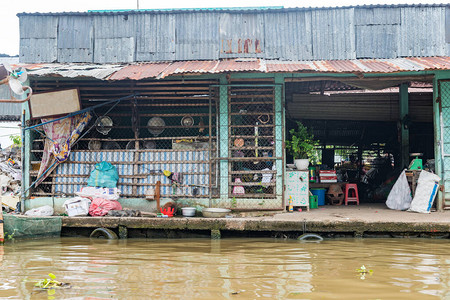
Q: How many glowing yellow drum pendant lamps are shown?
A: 0